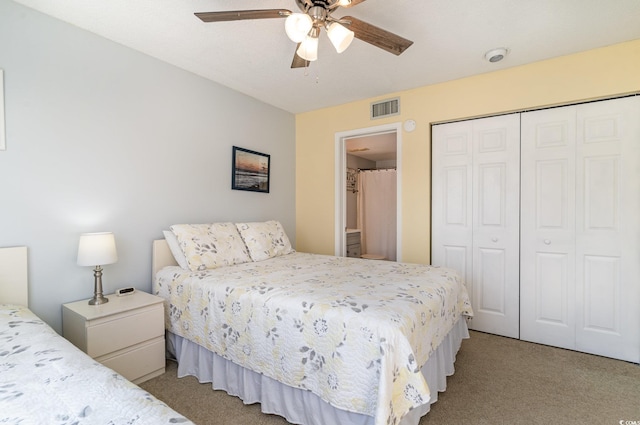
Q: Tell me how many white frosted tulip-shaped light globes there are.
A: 3